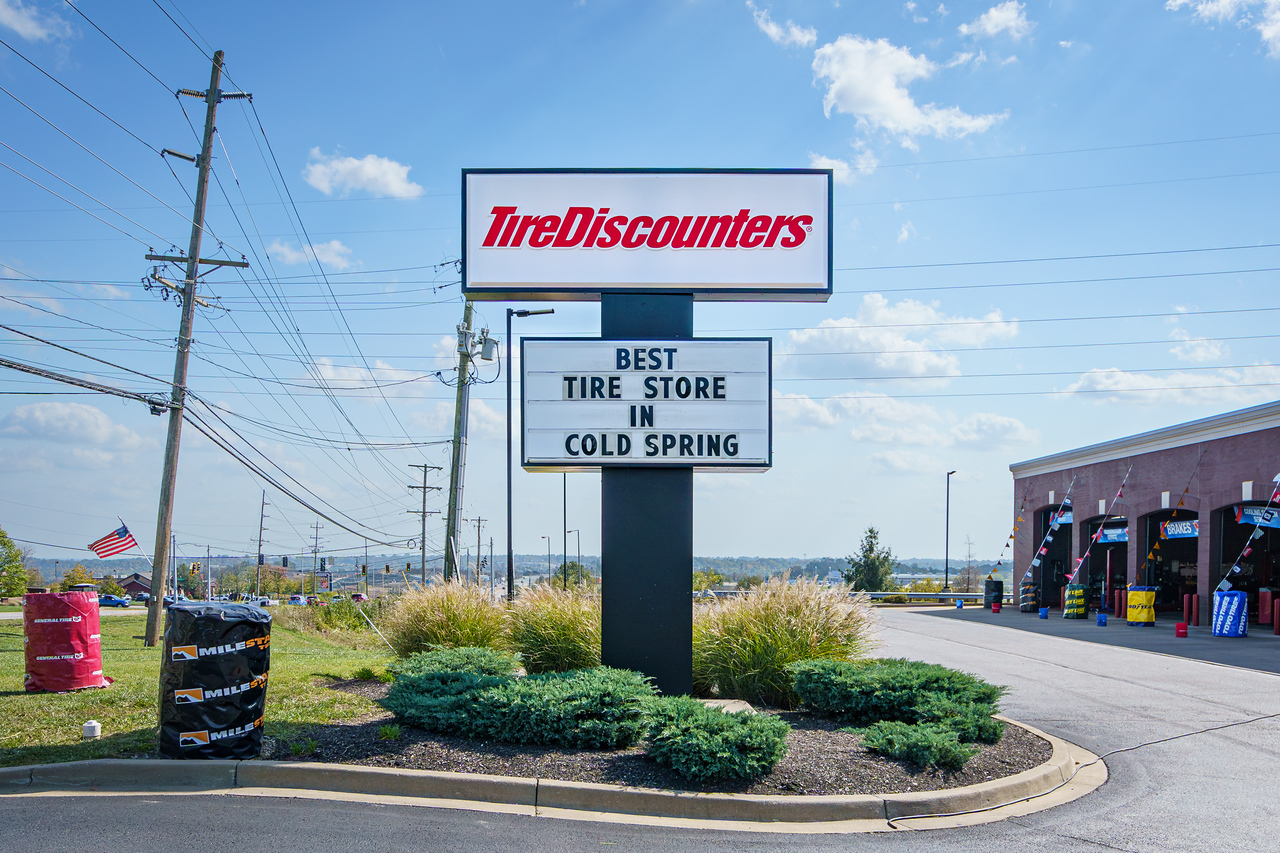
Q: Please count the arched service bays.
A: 4